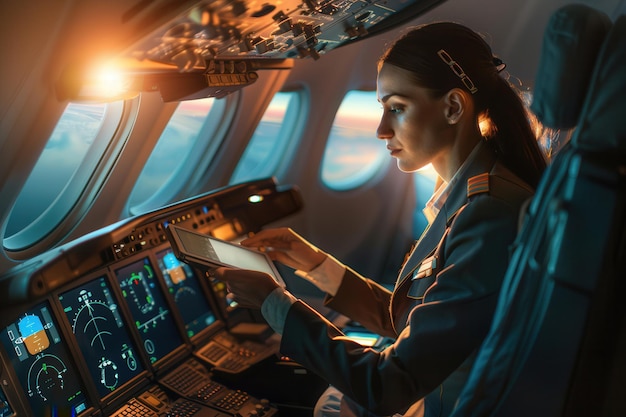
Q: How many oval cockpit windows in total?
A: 4